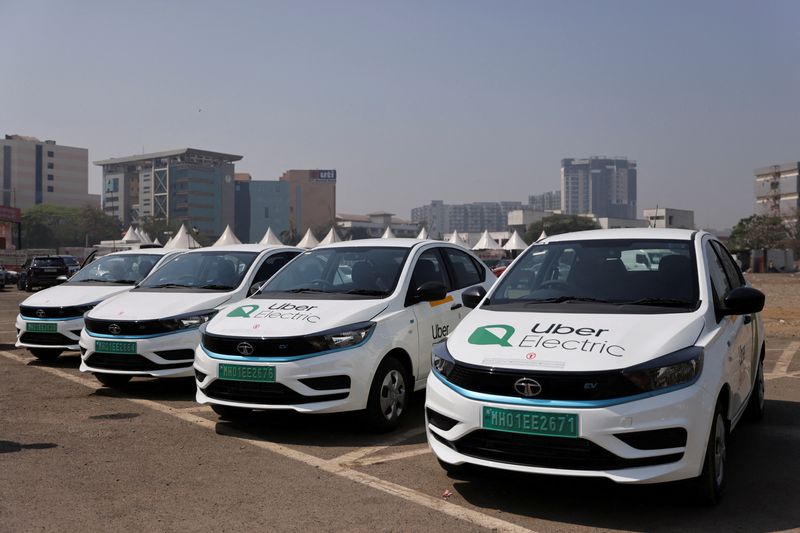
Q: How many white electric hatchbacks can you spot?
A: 4